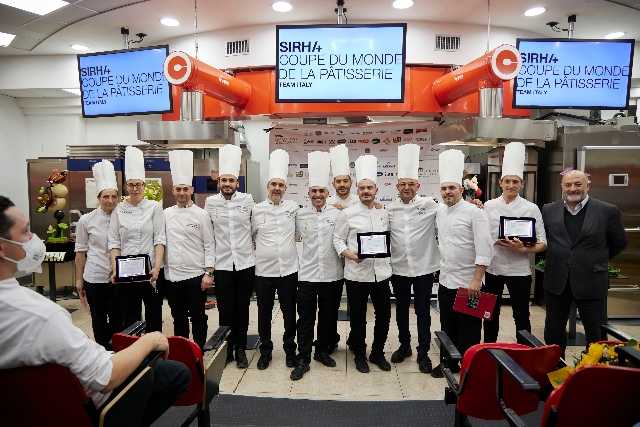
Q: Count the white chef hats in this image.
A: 11